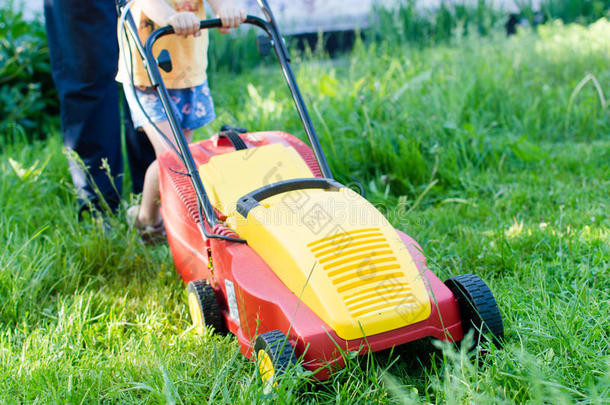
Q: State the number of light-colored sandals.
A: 1